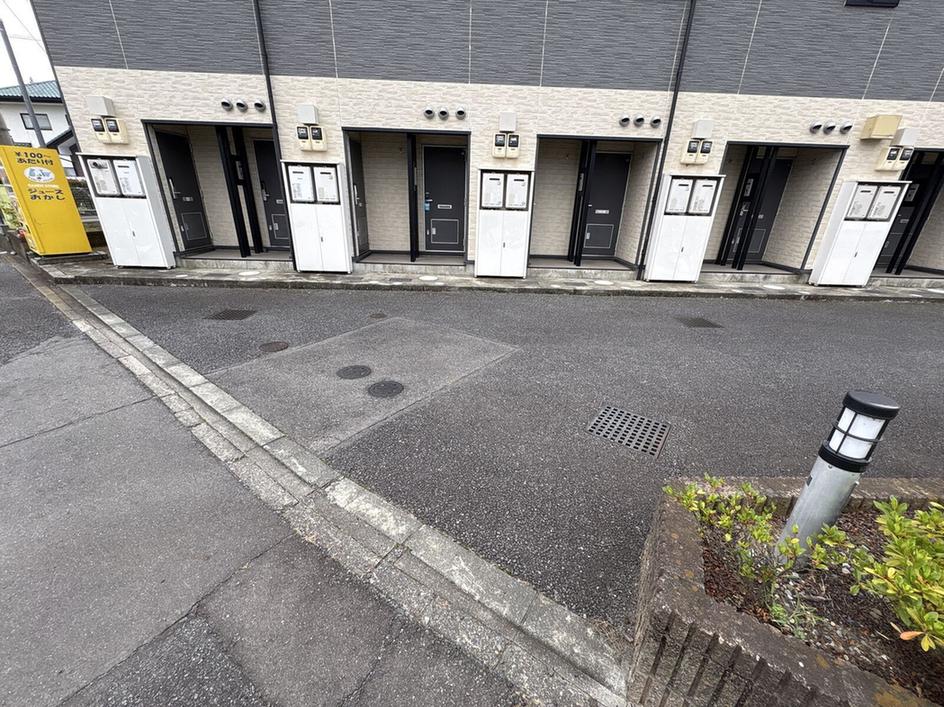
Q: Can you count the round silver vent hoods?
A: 12